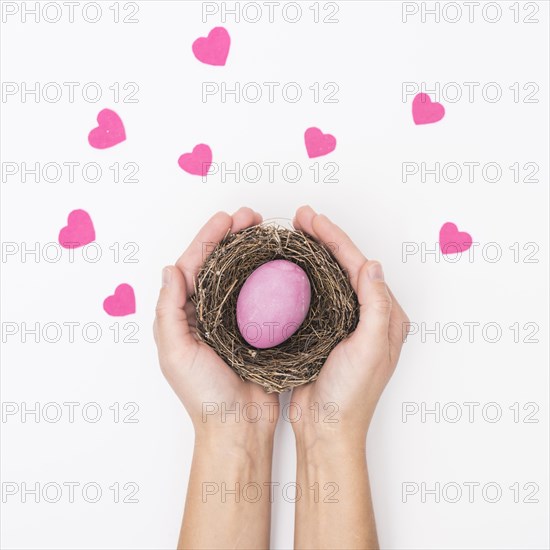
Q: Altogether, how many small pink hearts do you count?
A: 8